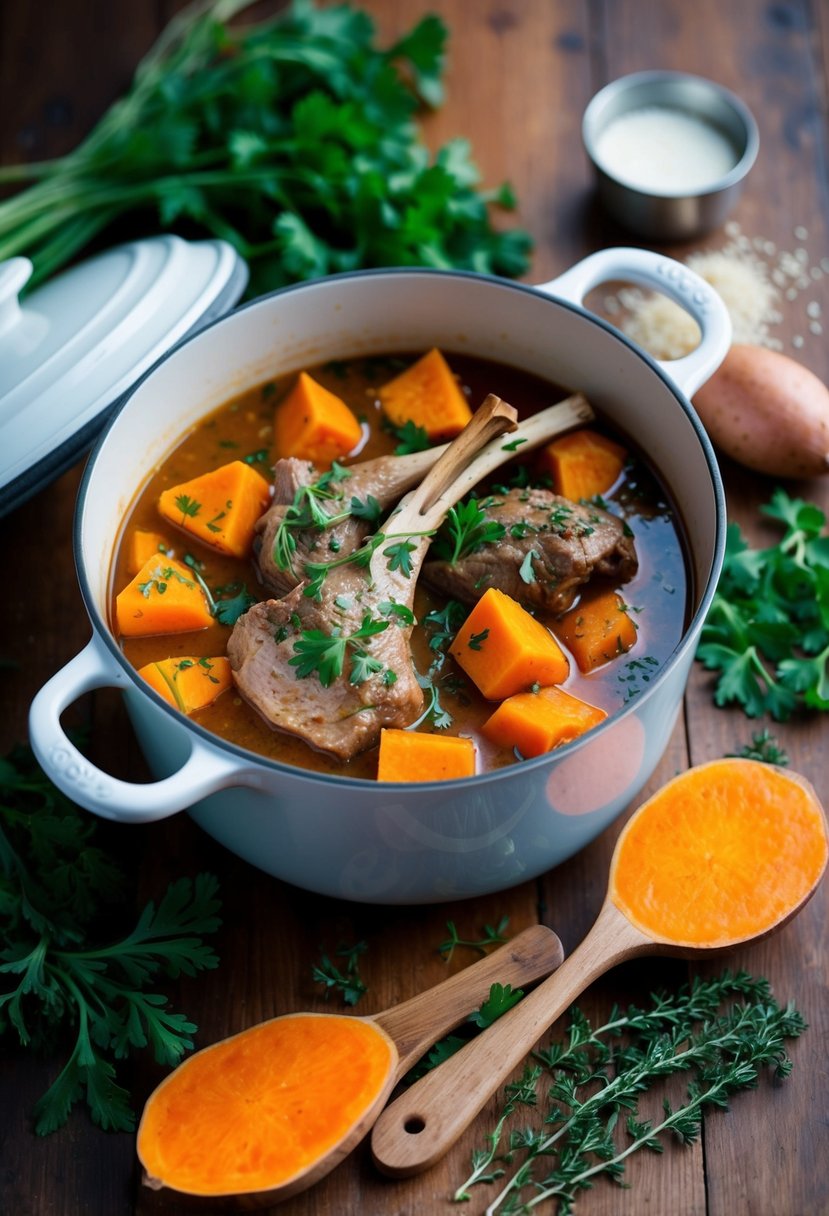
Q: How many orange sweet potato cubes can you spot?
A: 11